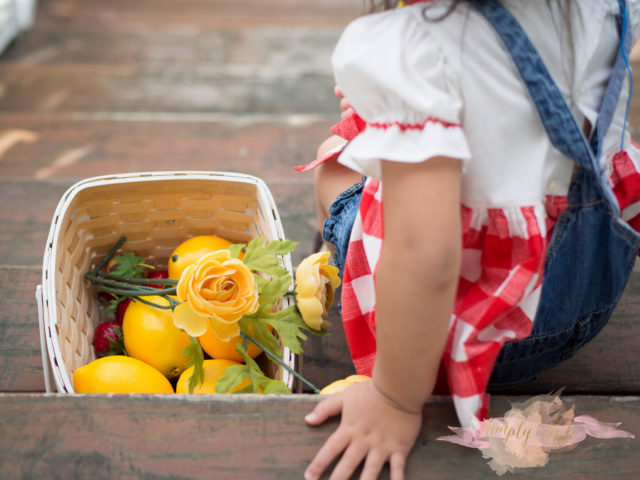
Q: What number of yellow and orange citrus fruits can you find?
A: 5